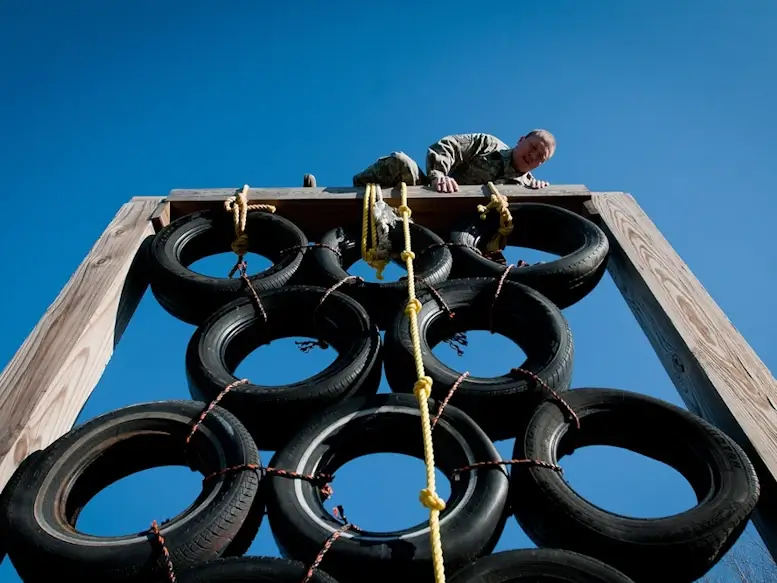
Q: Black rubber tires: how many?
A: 10